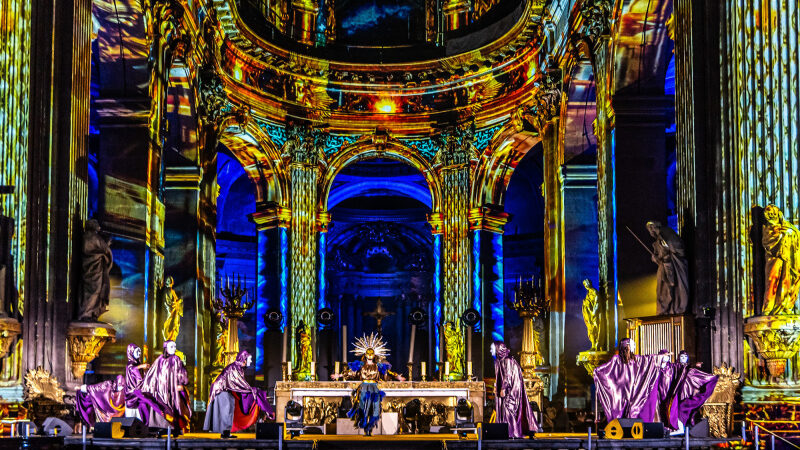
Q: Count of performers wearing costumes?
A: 9